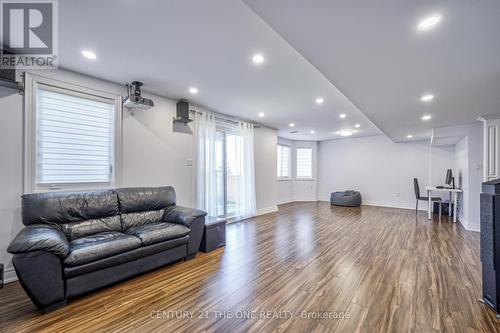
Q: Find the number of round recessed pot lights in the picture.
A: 13